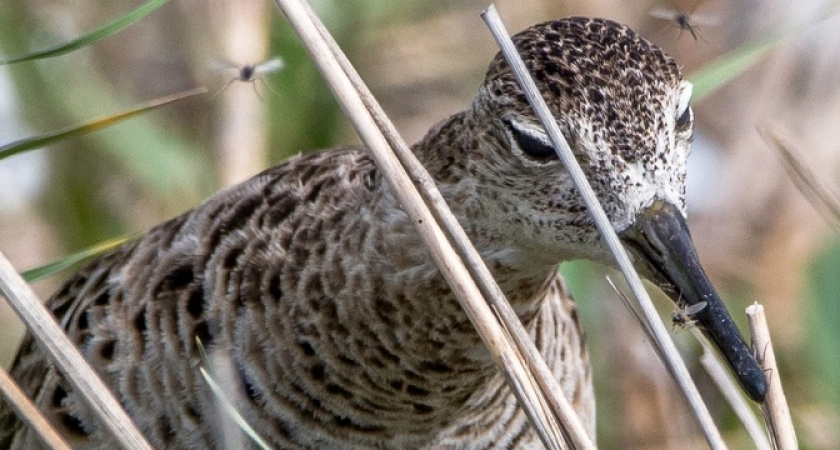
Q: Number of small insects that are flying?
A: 2